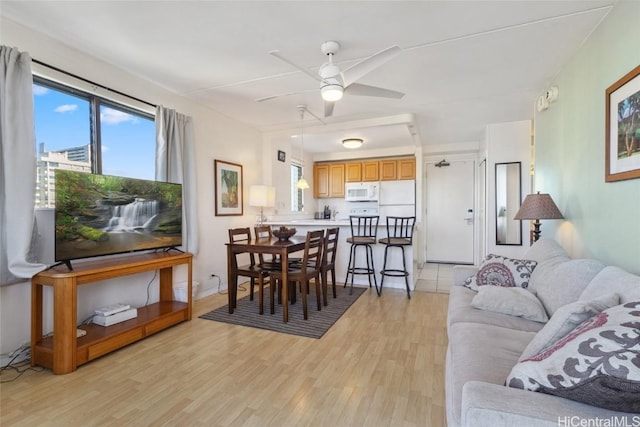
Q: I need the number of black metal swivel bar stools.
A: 2